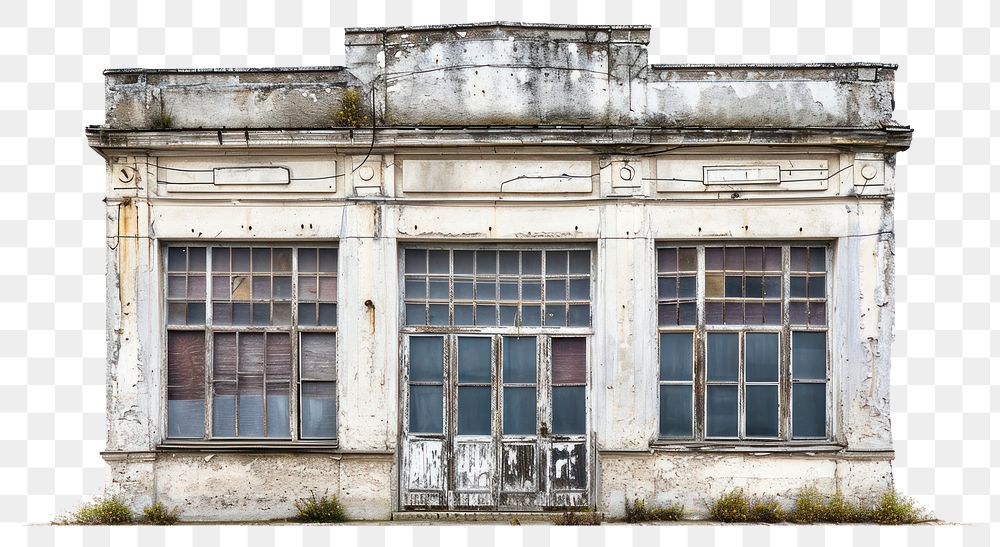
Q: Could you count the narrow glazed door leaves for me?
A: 4